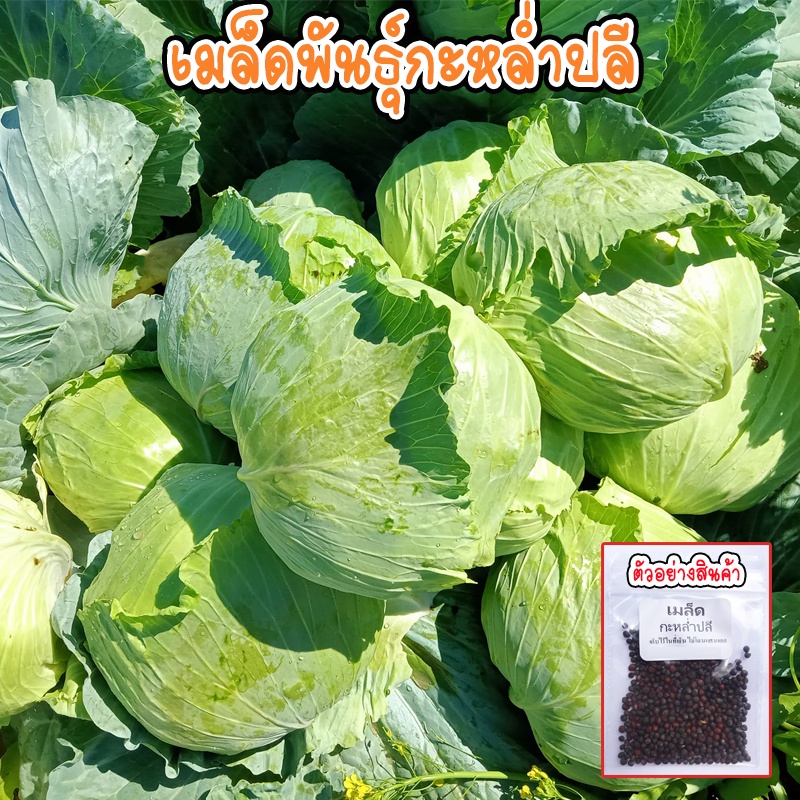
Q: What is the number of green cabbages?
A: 11